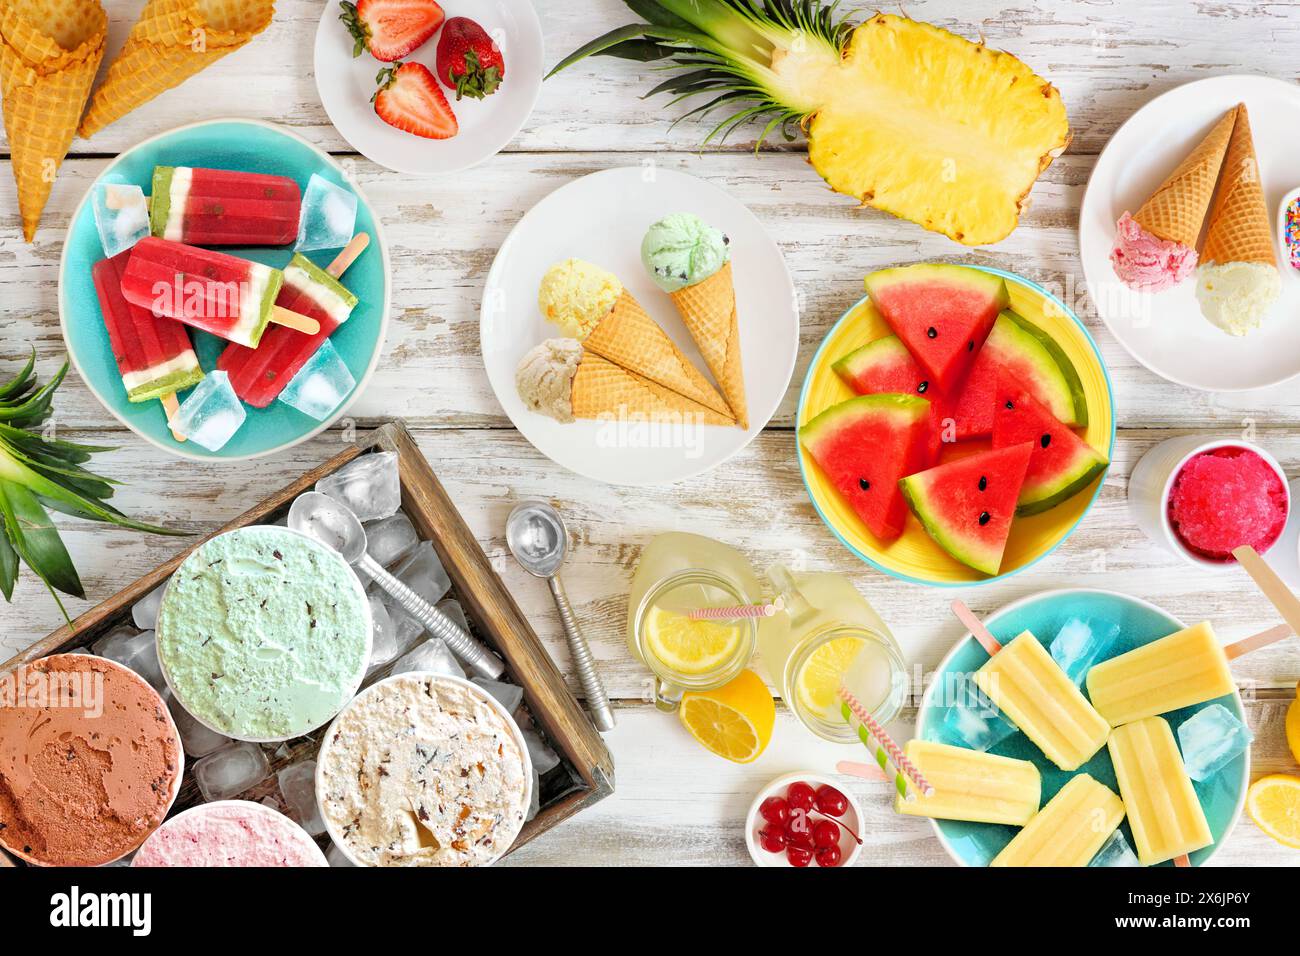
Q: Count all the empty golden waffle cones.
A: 2